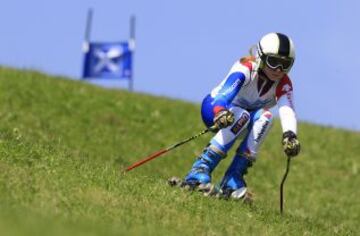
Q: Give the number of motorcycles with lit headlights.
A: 0